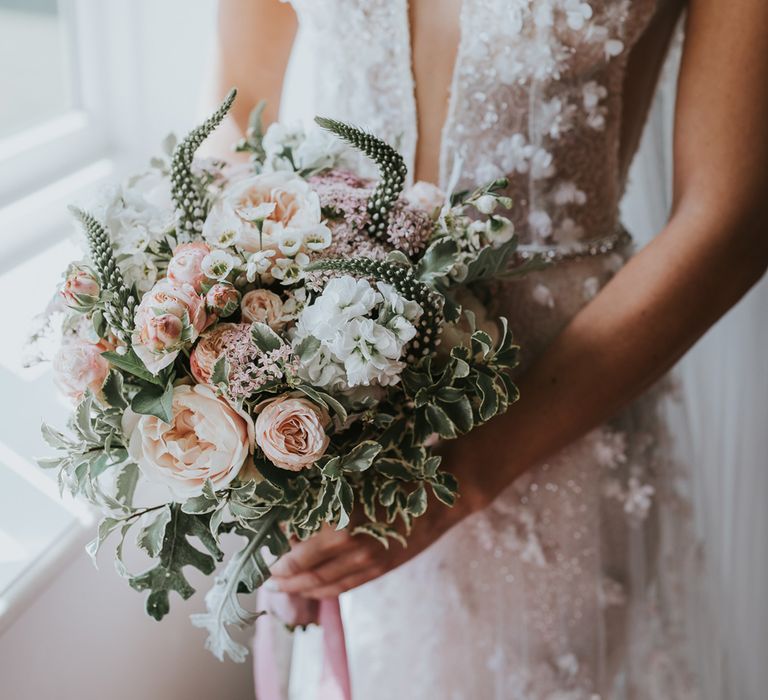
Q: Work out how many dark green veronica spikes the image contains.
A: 4